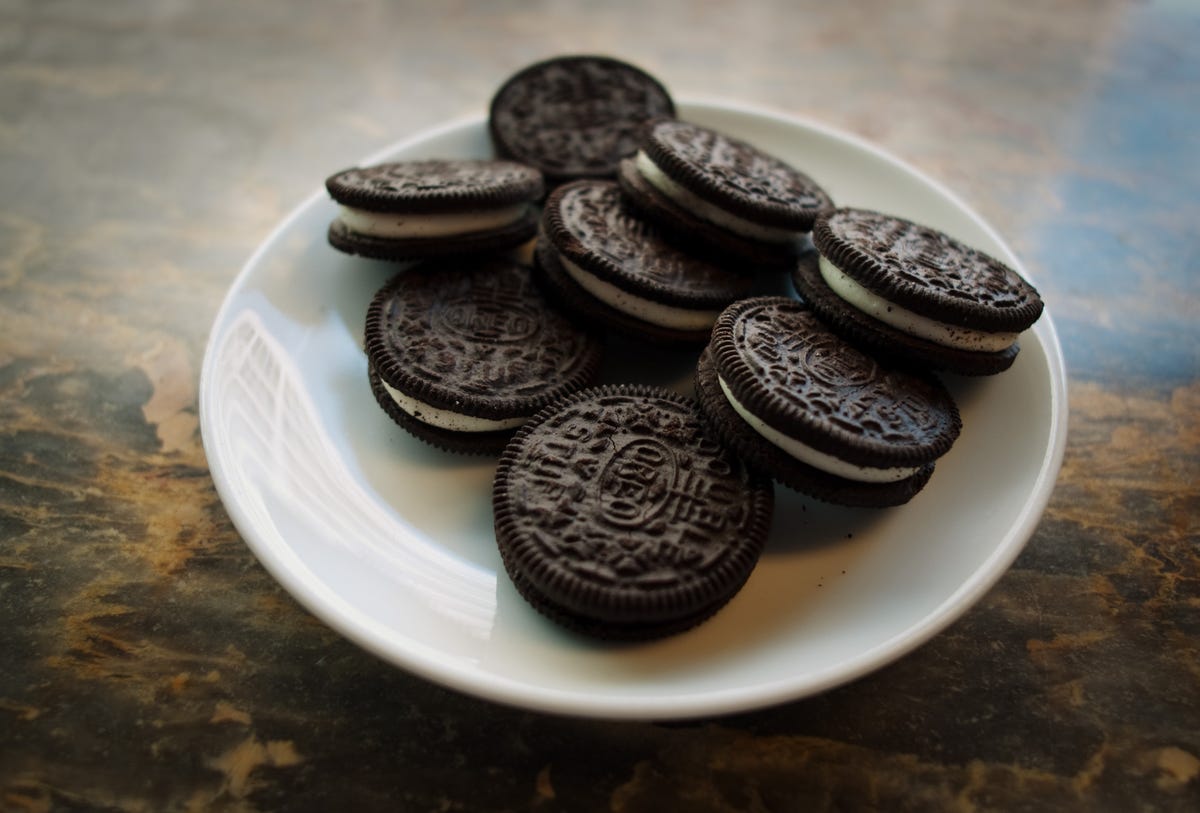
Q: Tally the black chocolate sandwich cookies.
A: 8